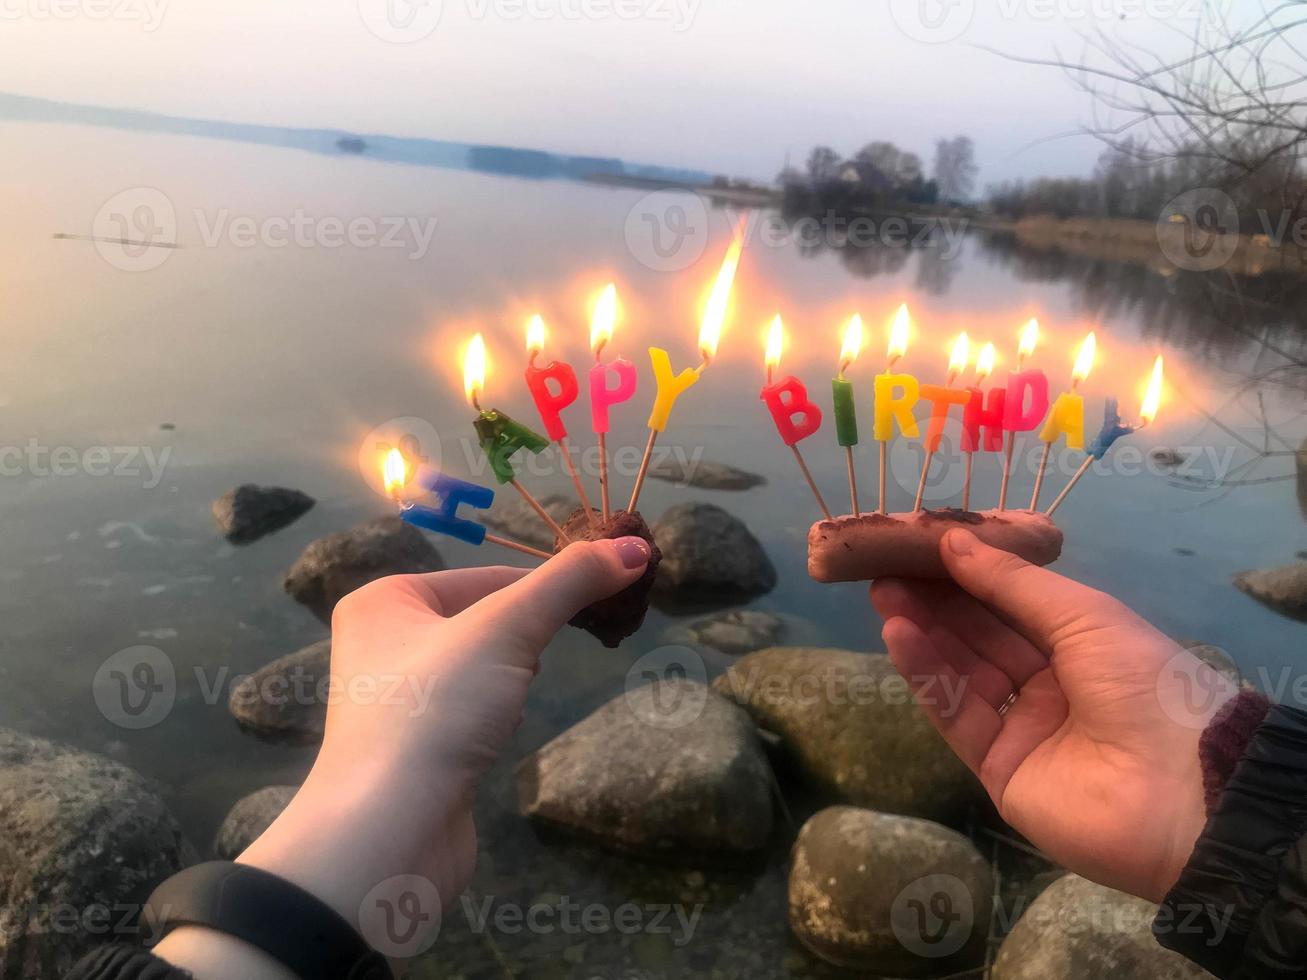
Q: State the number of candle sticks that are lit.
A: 13